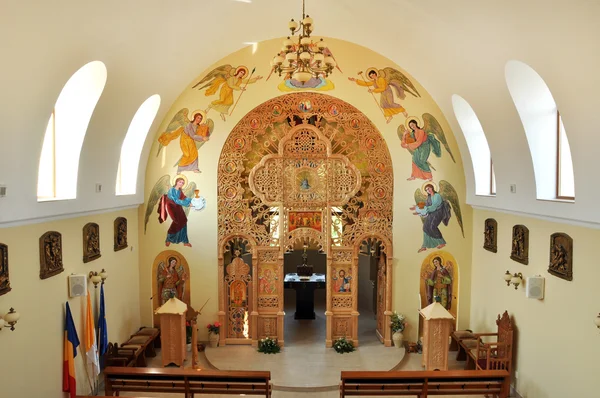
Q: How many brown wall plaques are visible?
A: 7